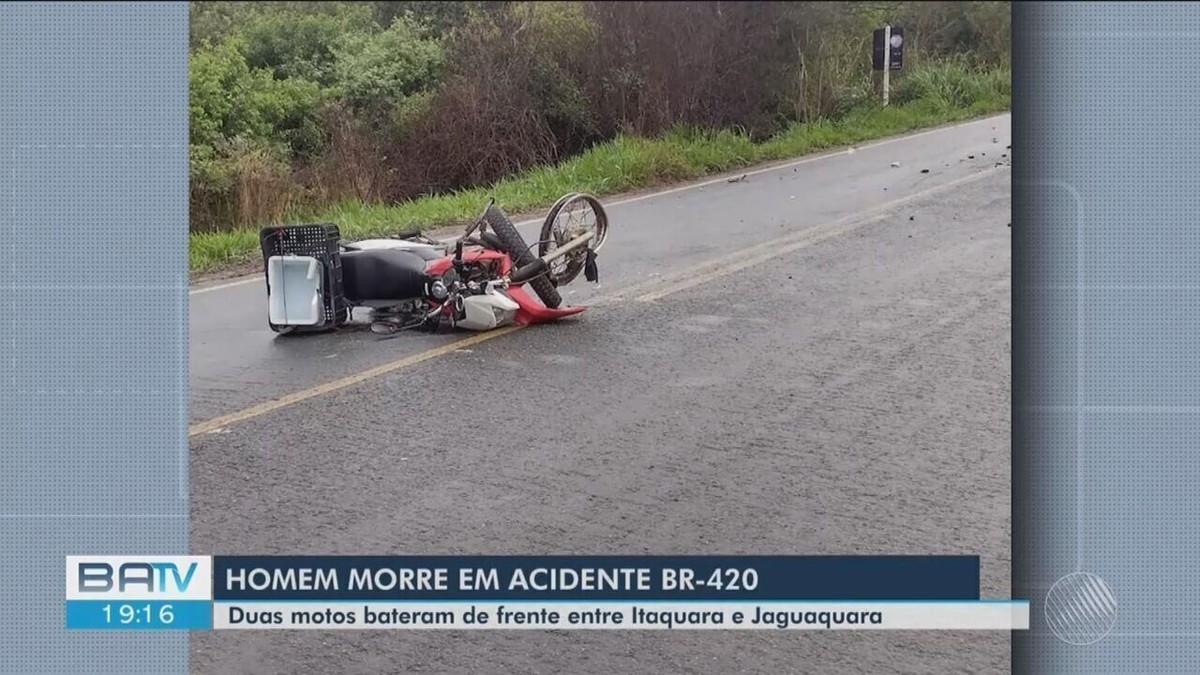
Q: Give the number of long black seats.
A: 1